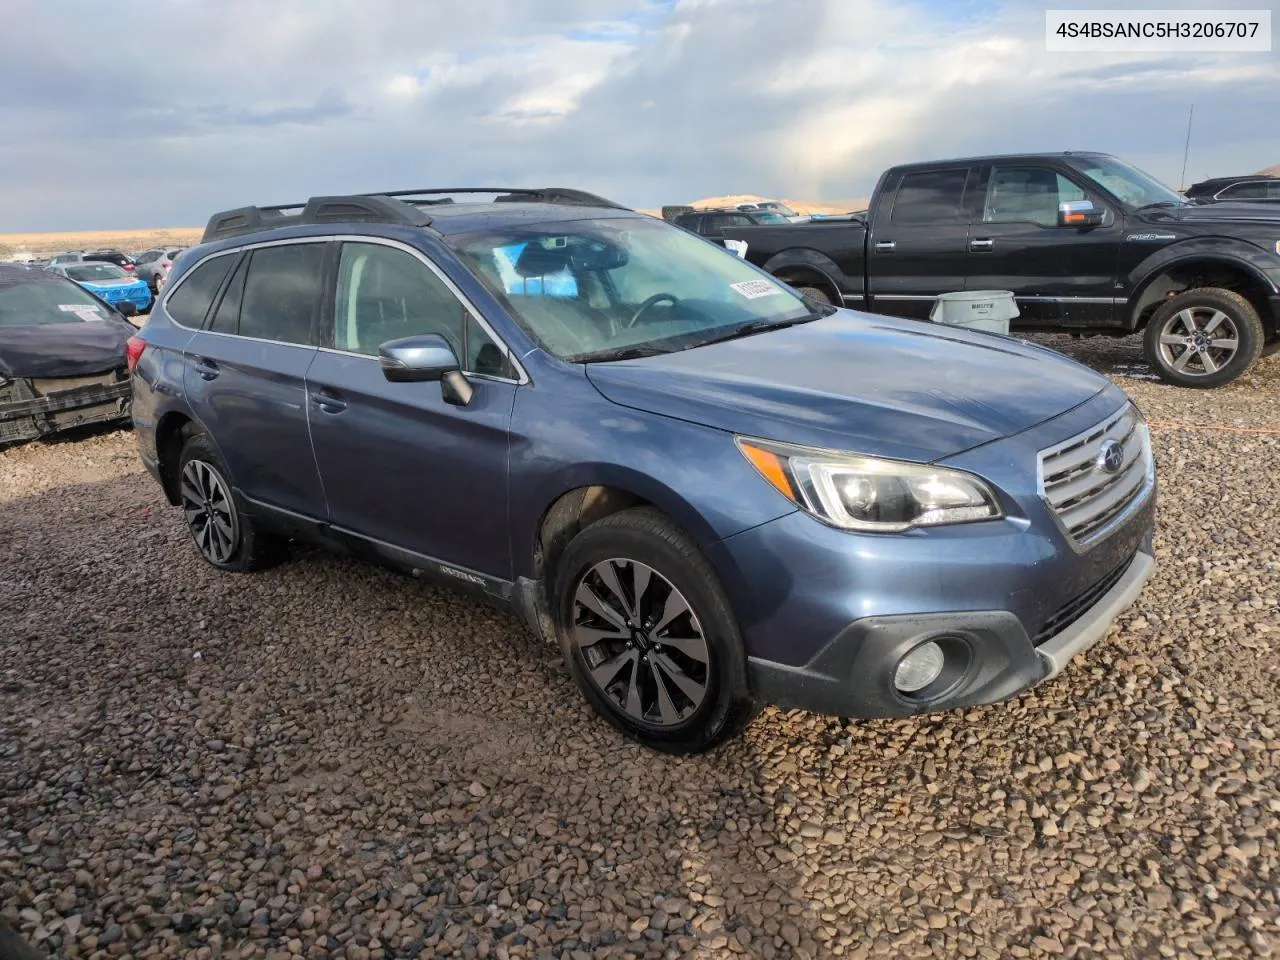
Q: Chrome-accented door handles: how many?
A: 2